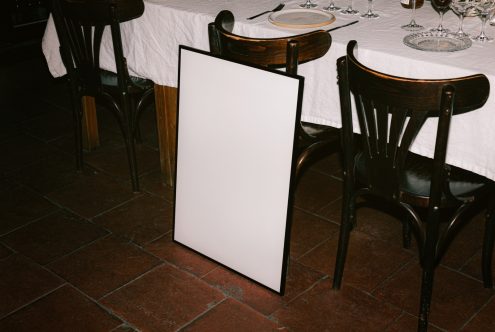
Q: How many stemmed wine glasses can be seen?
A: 8